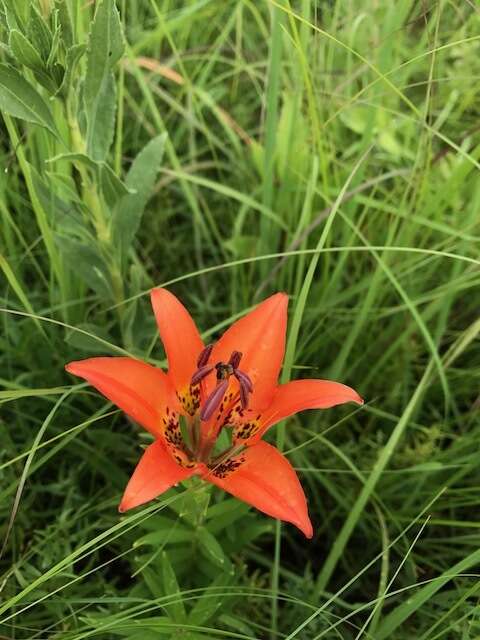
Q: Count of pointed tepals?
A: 6